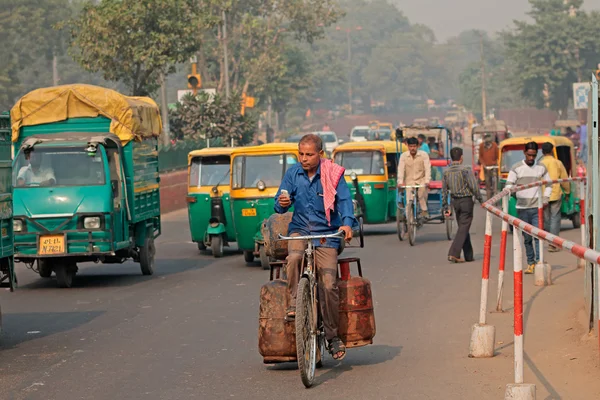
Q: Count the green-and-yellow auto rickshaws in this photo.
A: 4